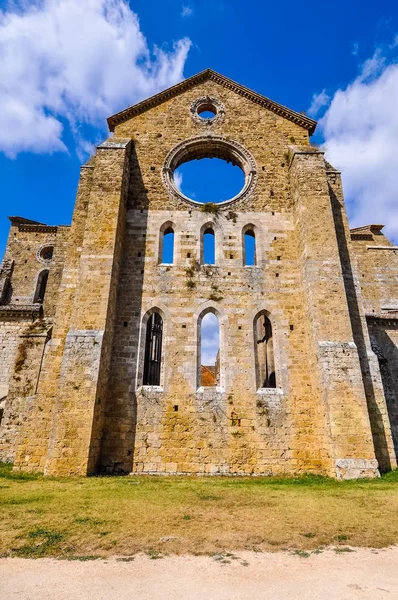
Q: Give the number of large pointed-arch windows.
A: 3